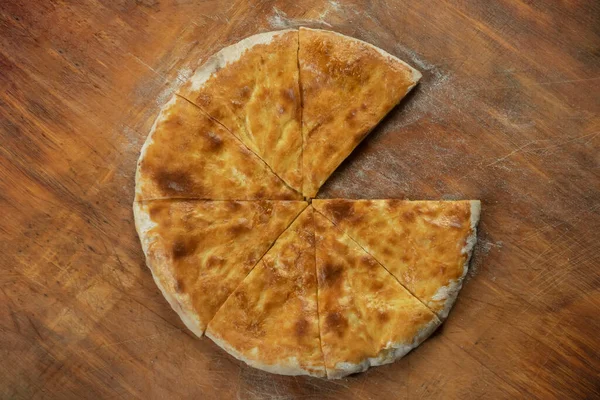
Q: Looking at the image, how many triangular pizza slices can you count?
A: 7